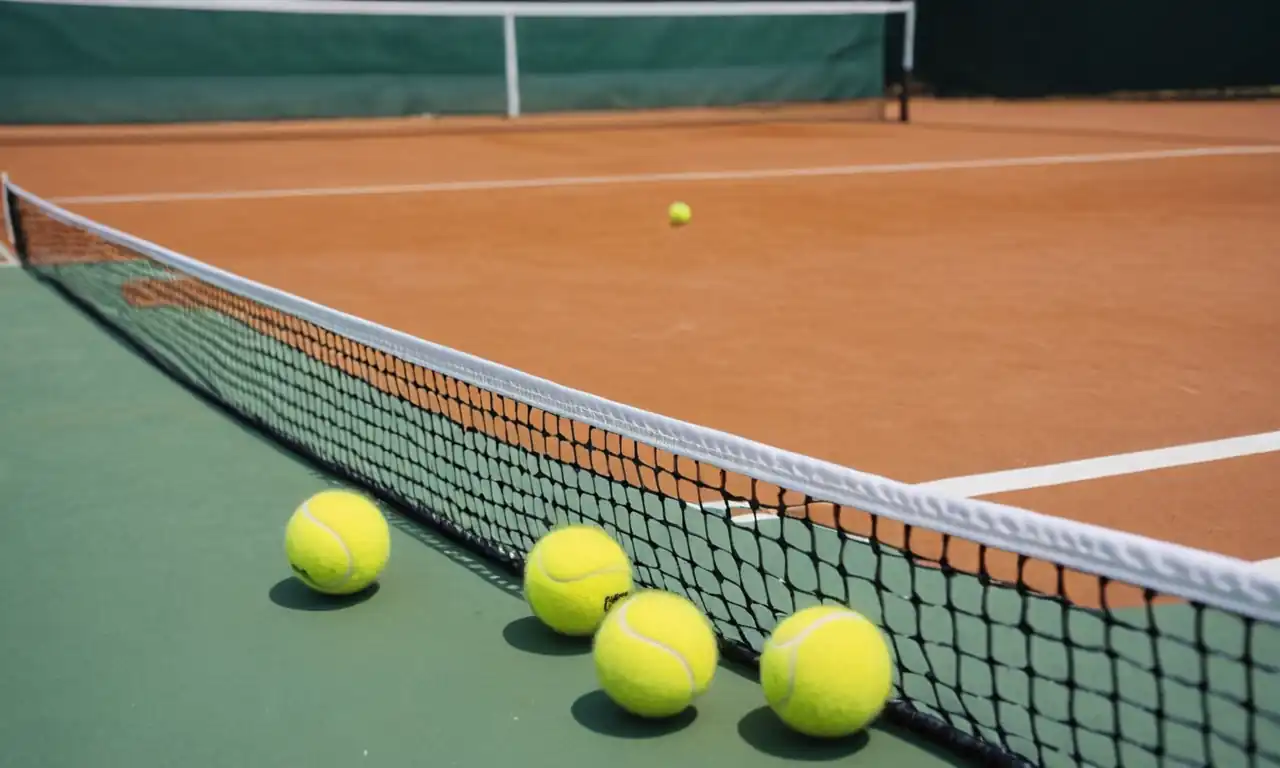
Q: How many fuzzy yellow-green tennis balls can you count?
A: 5